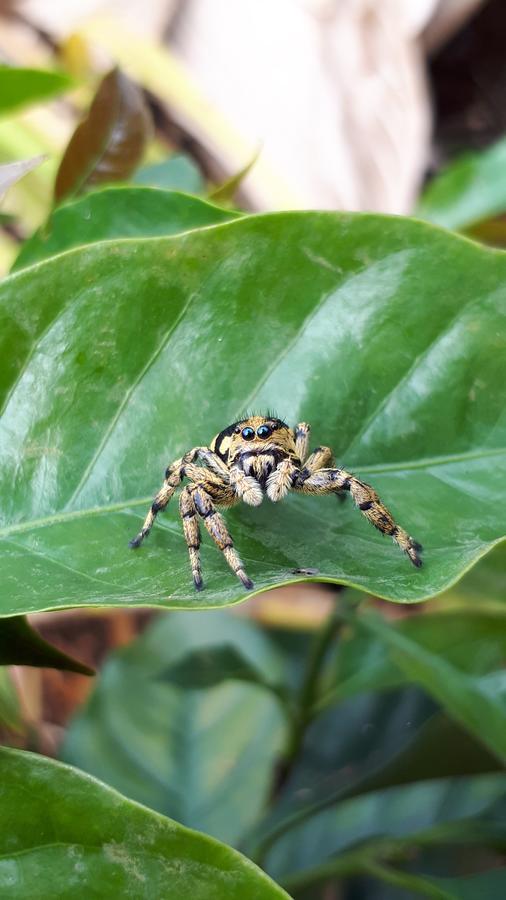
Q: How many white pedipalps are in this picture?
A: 2